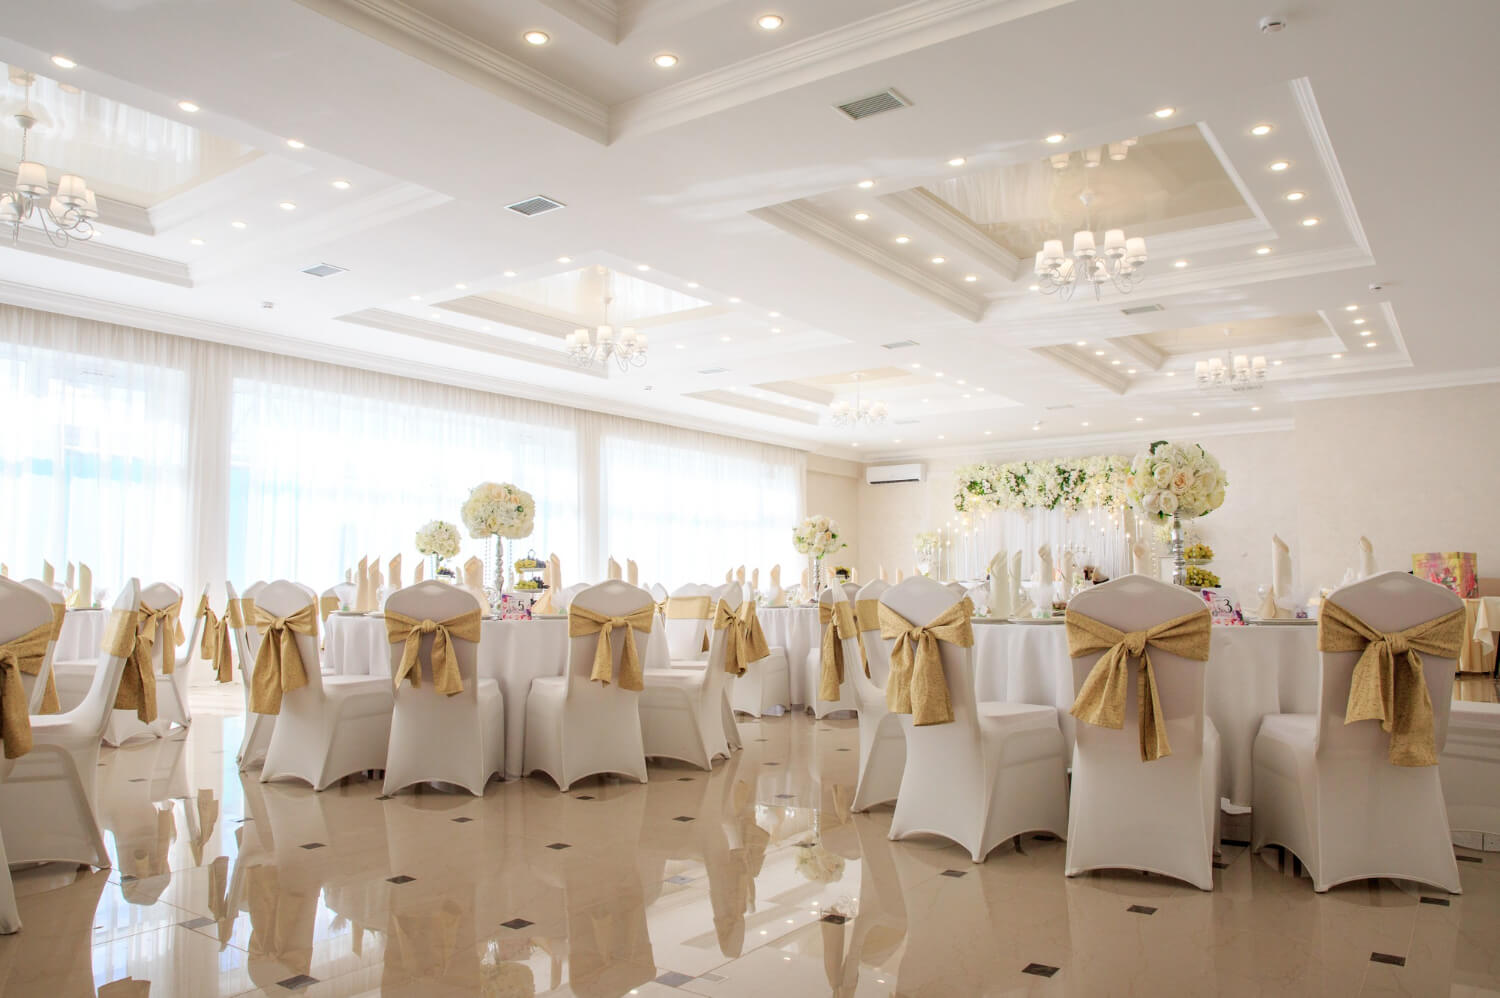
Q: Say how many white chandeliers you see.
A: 5